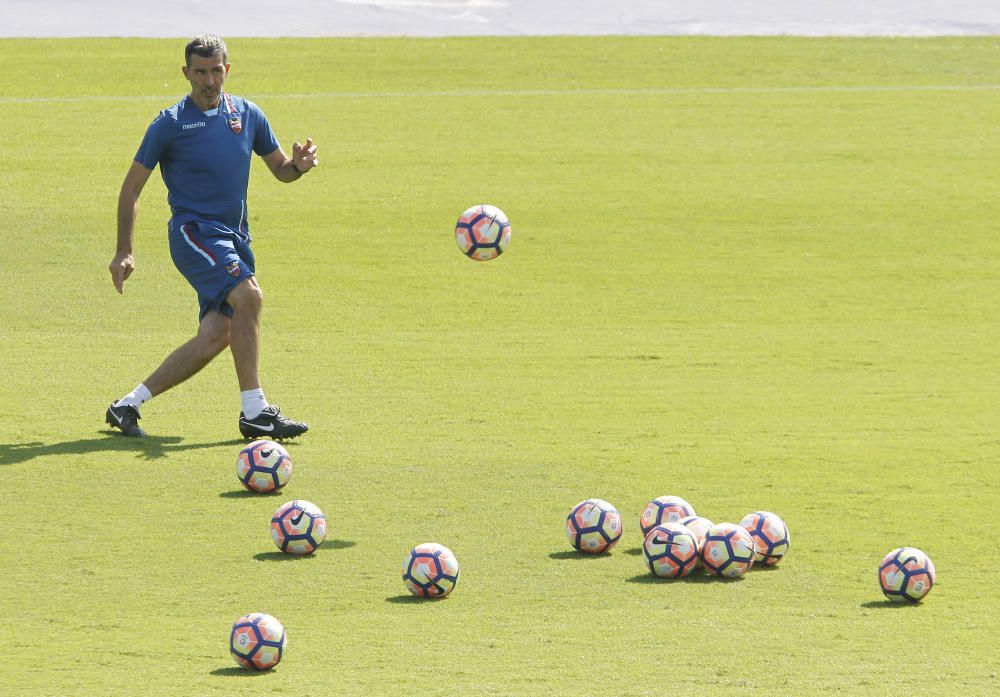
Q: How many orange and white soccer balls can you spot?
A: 12